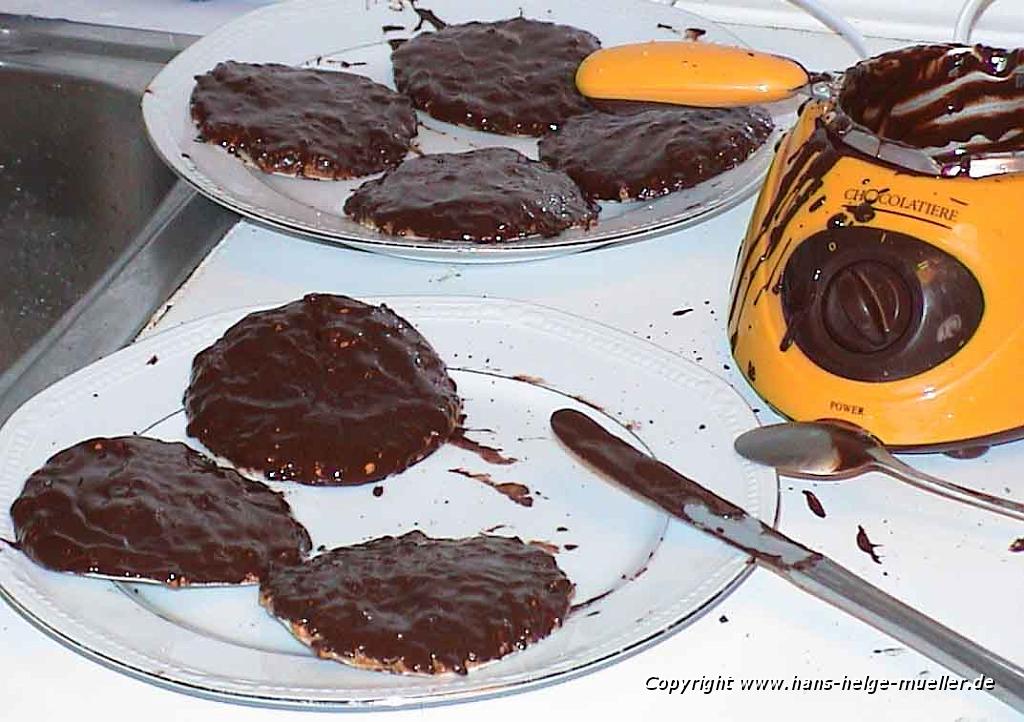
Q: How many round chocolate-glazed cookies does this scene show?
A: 7